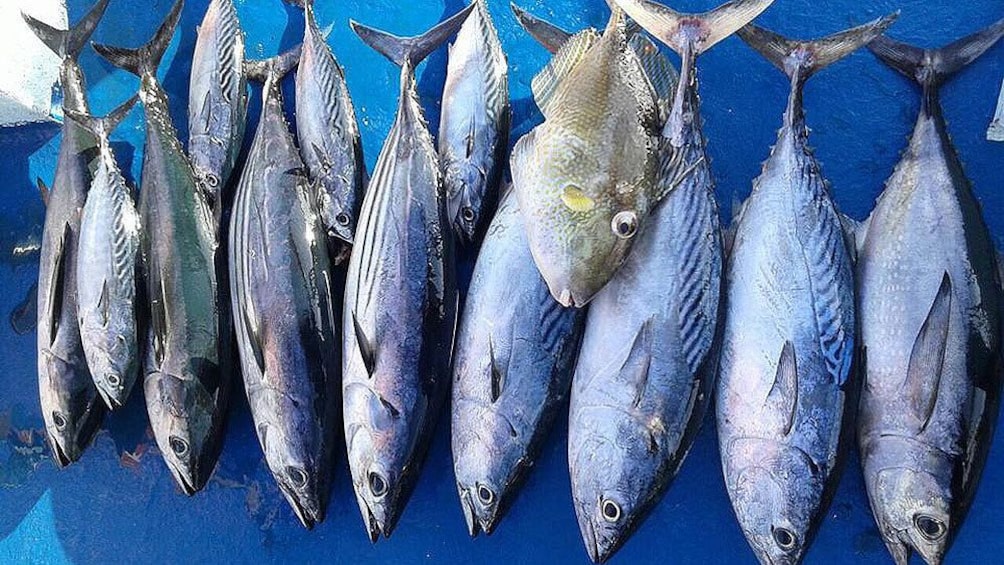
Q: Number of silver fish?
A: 12